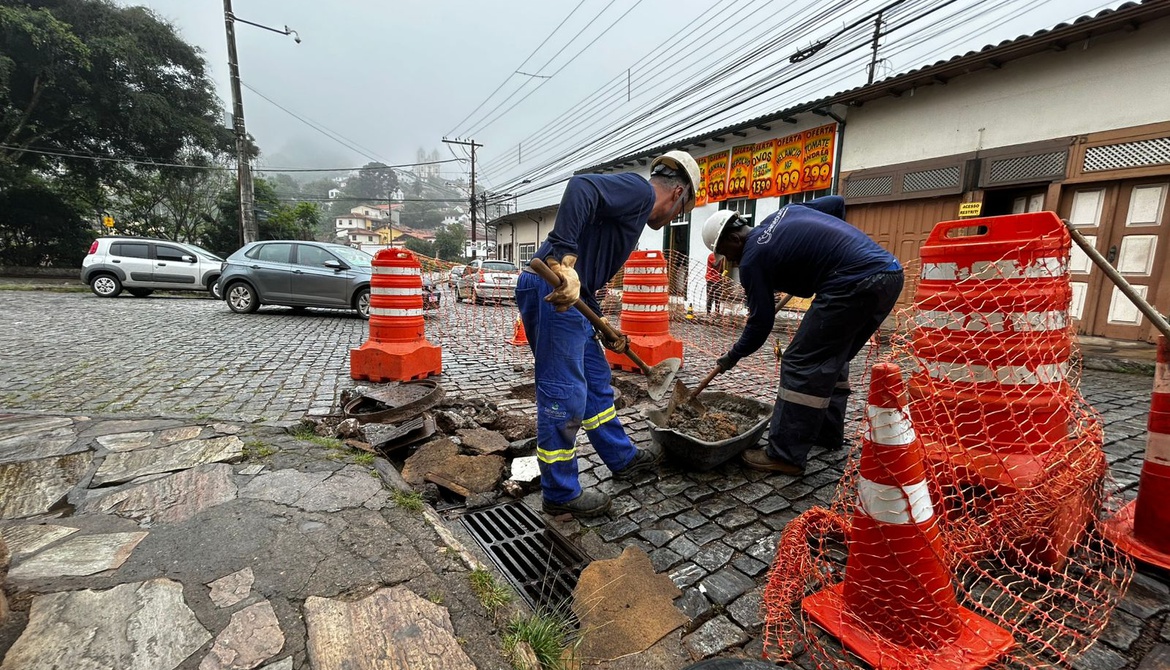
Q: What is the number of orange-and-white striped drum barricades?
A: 3